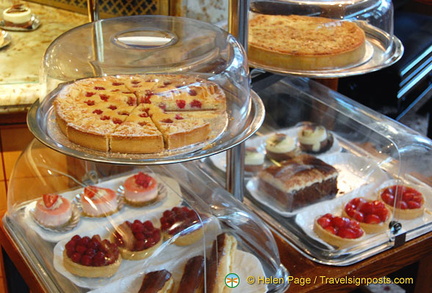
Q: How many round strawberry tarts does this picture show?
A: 3